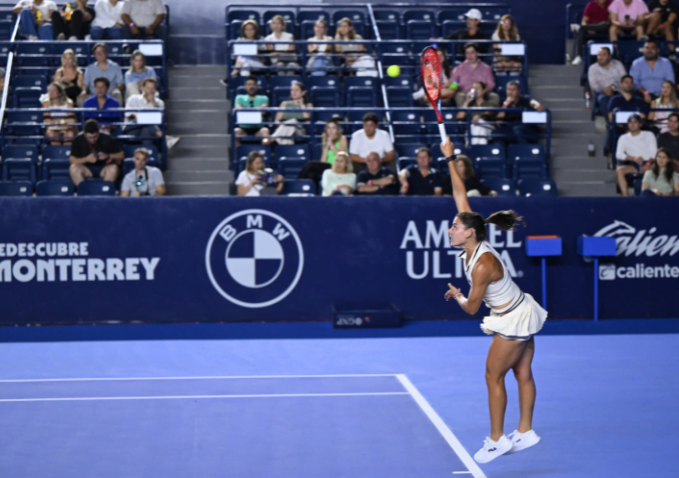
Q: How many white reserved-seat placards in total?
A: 8